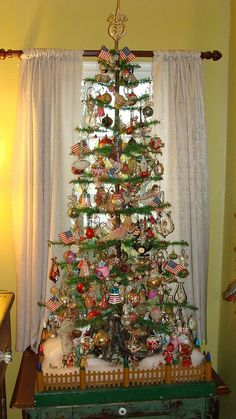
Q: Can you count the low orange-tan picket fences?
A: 1